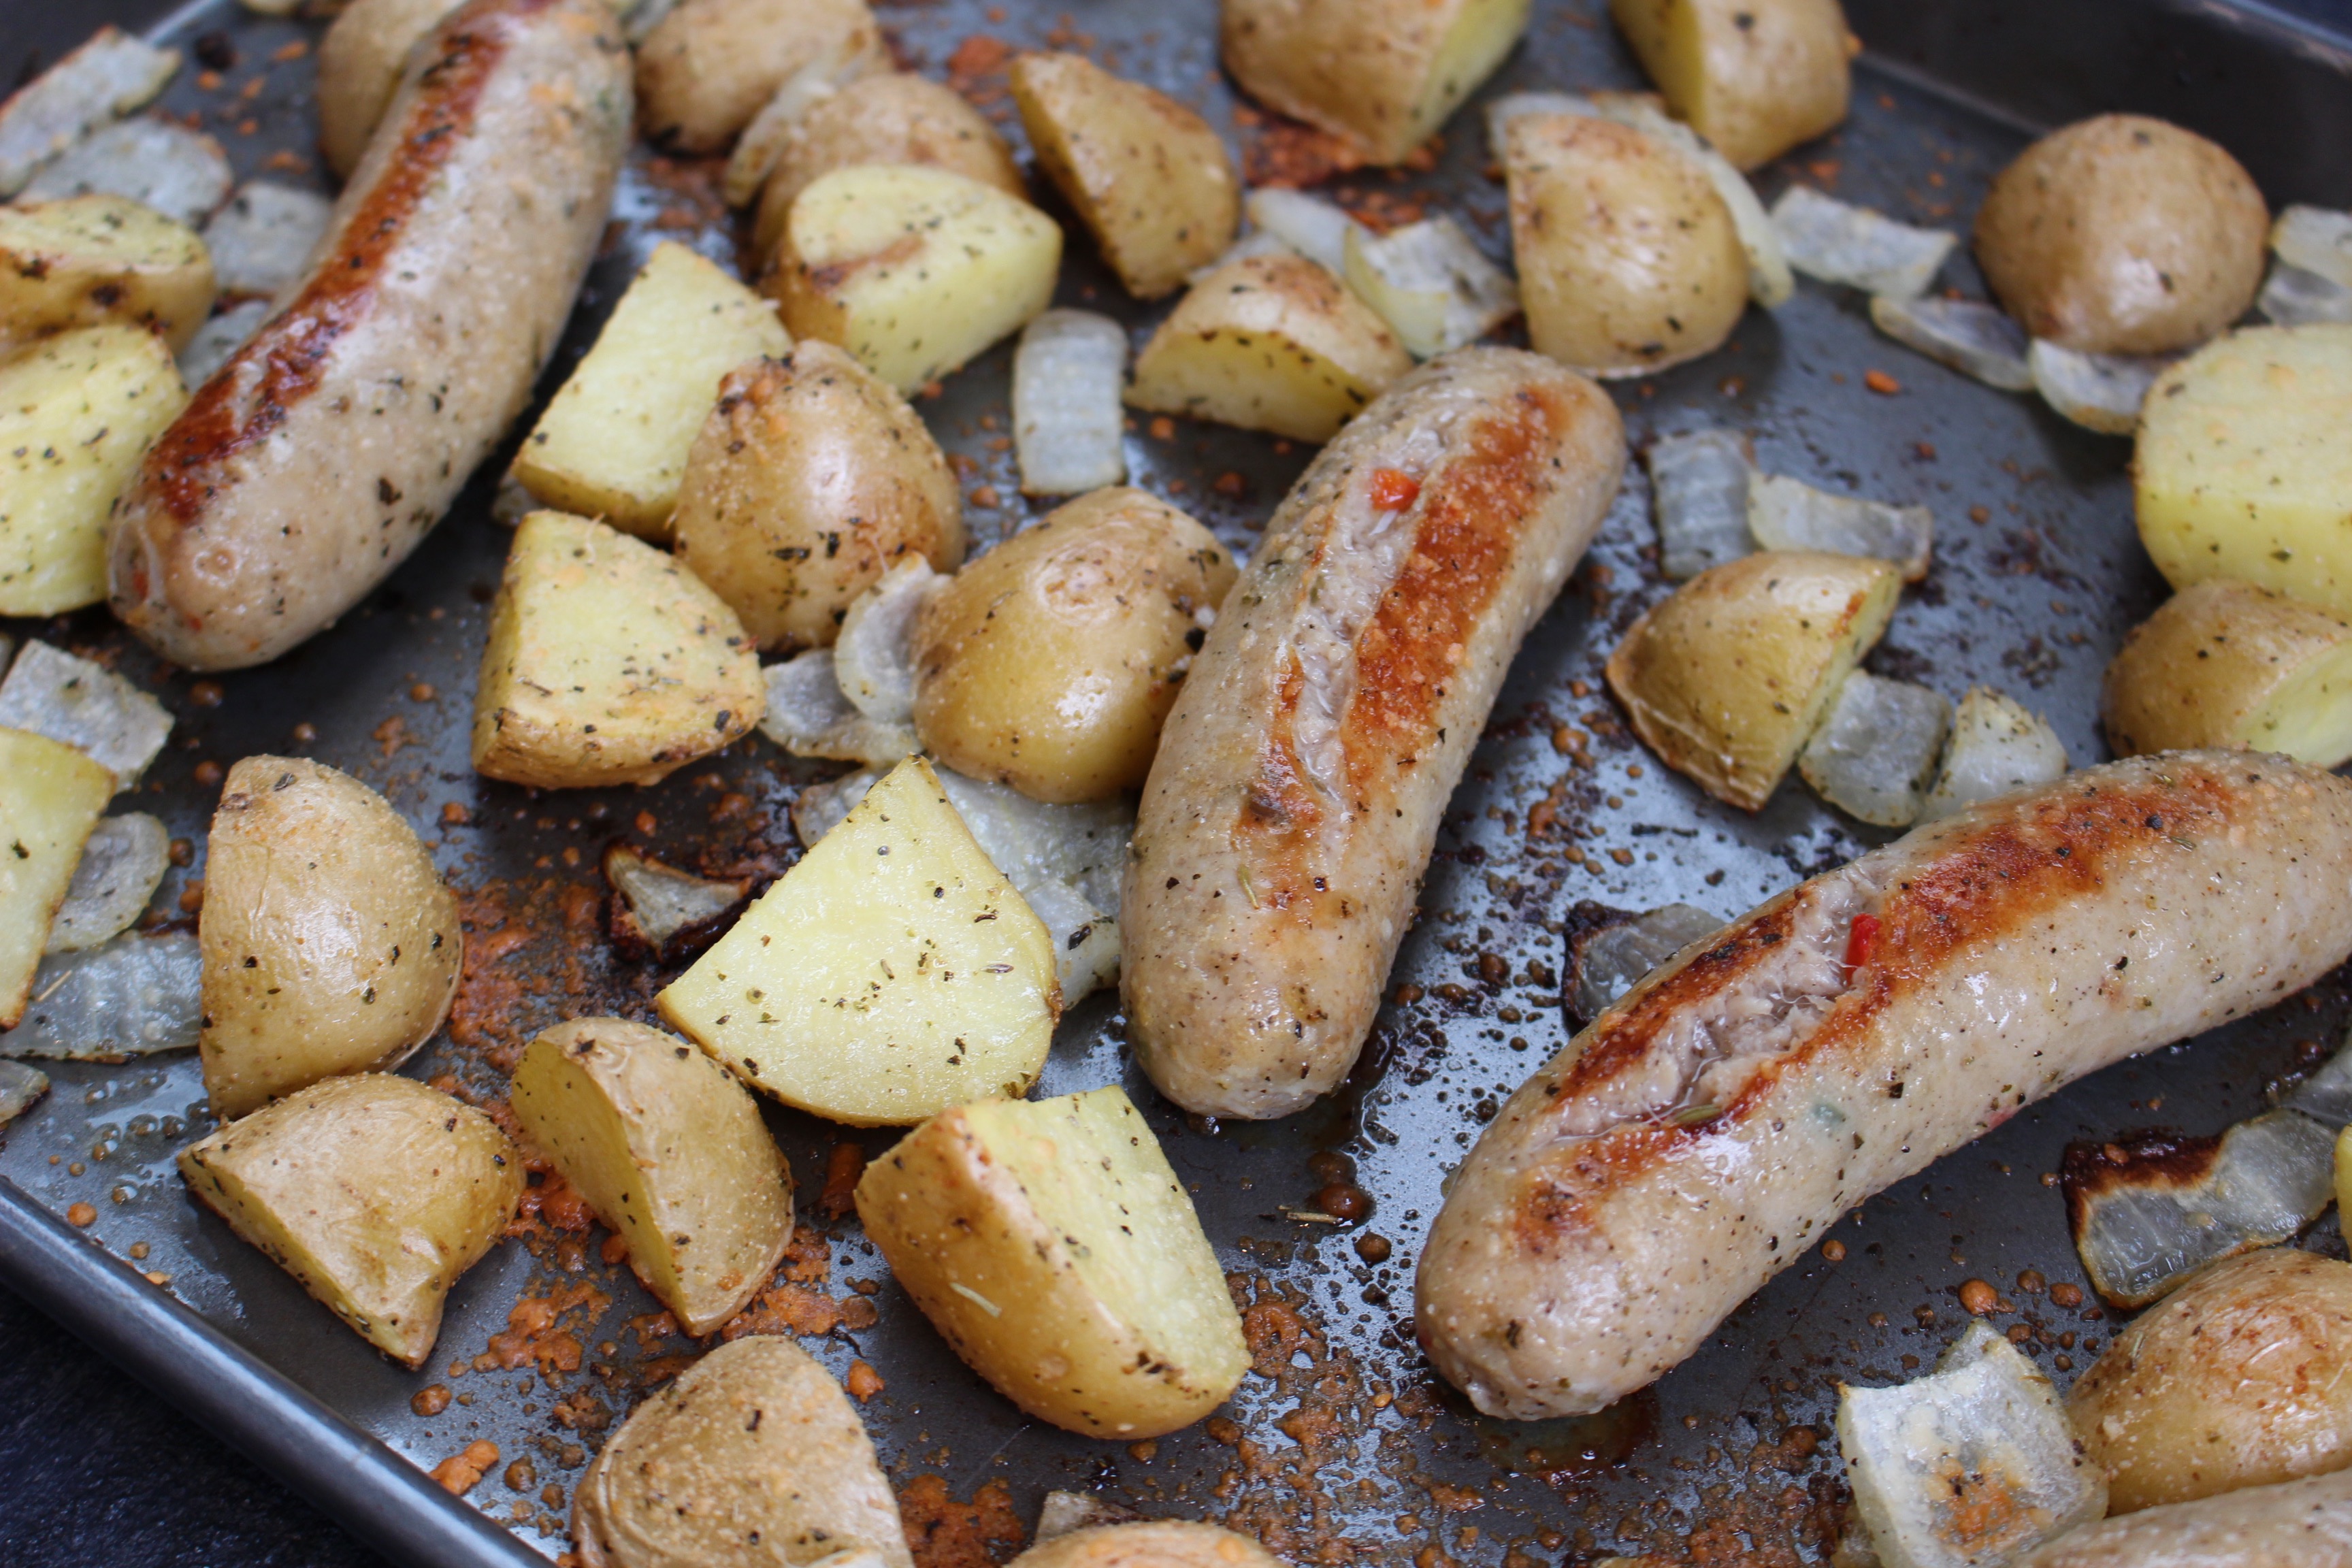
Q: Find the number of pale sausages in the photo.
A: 4